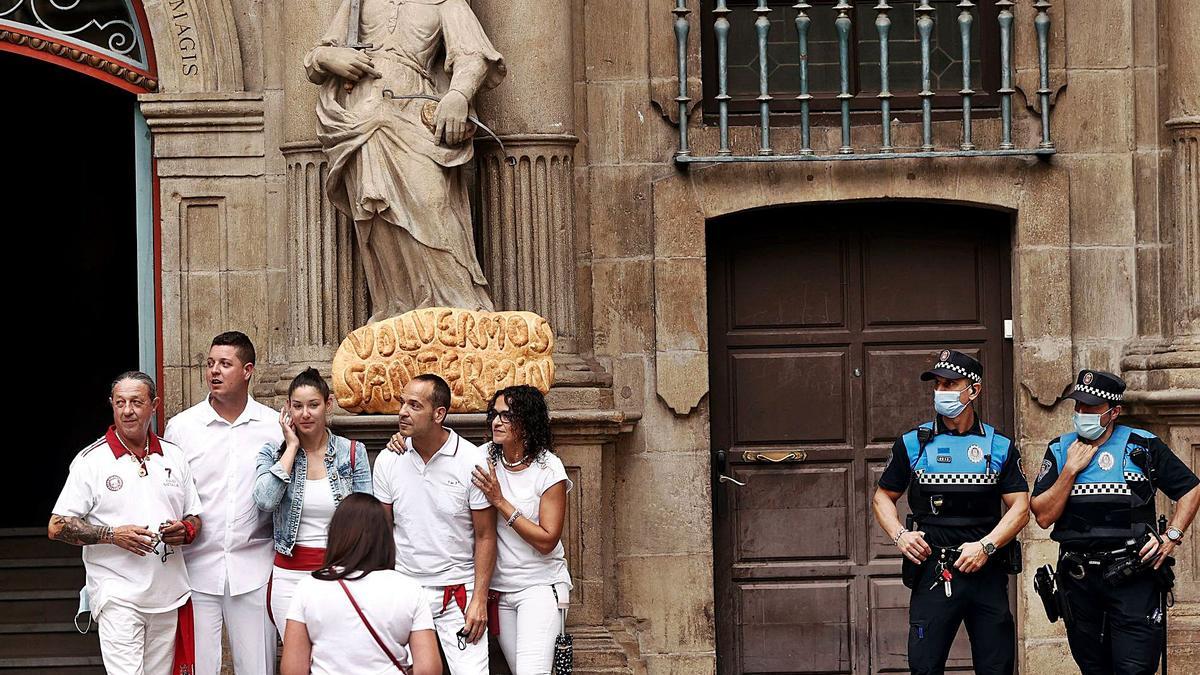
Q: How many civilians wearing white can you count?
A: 6